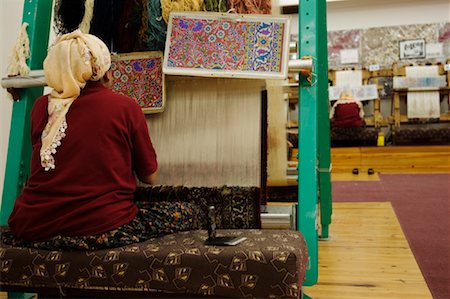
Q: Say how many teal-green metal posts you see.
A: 3